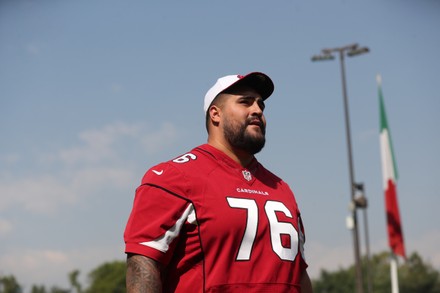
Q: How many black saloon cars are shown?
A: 0